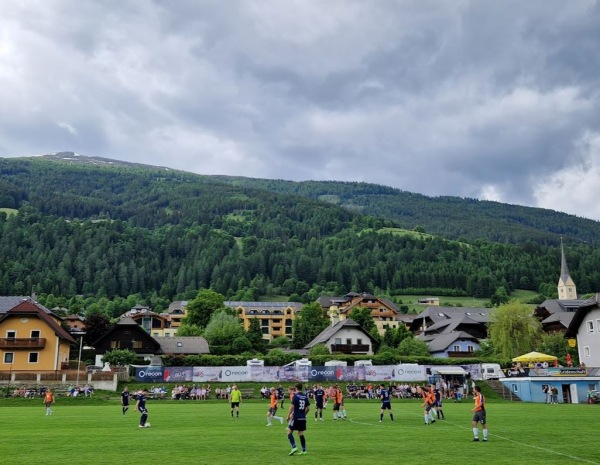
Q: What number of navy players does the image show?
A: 7